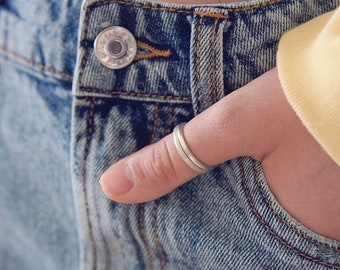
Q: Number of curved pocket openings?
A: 1